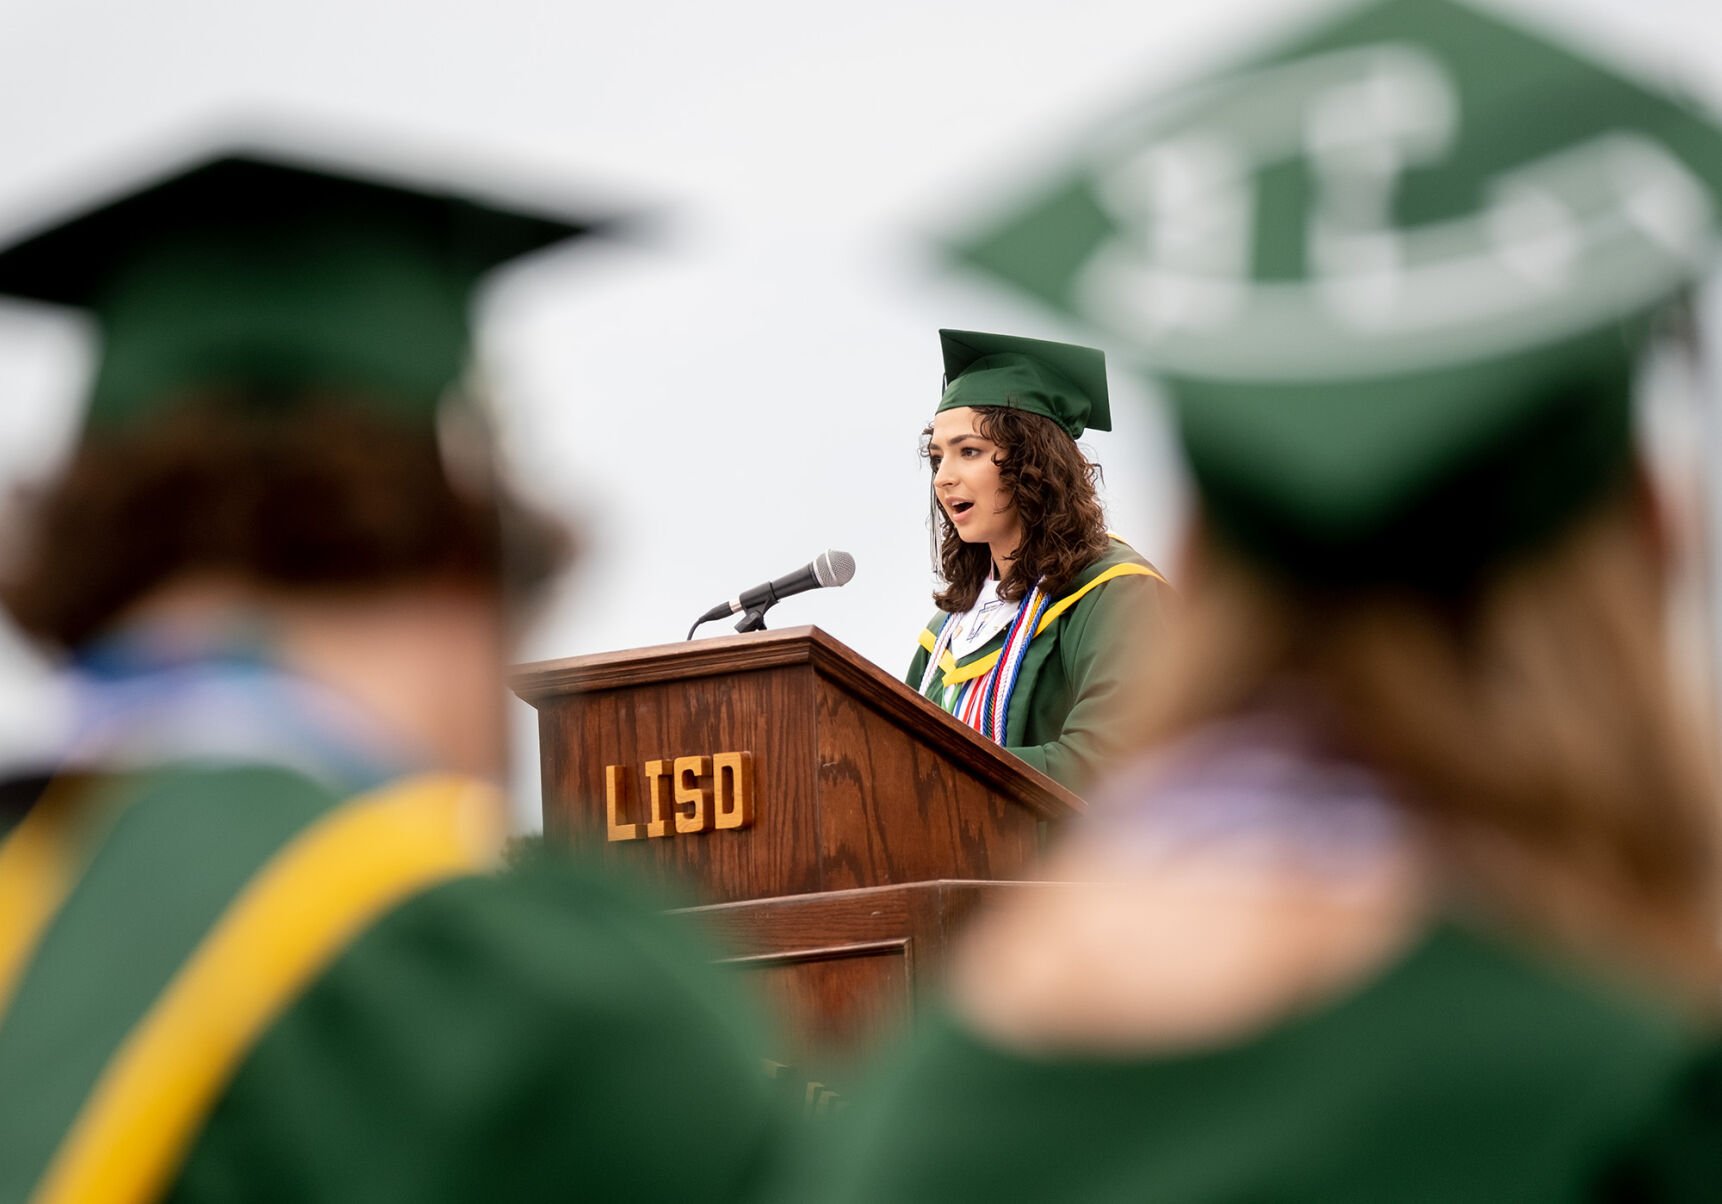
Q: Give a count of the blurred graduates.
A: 2